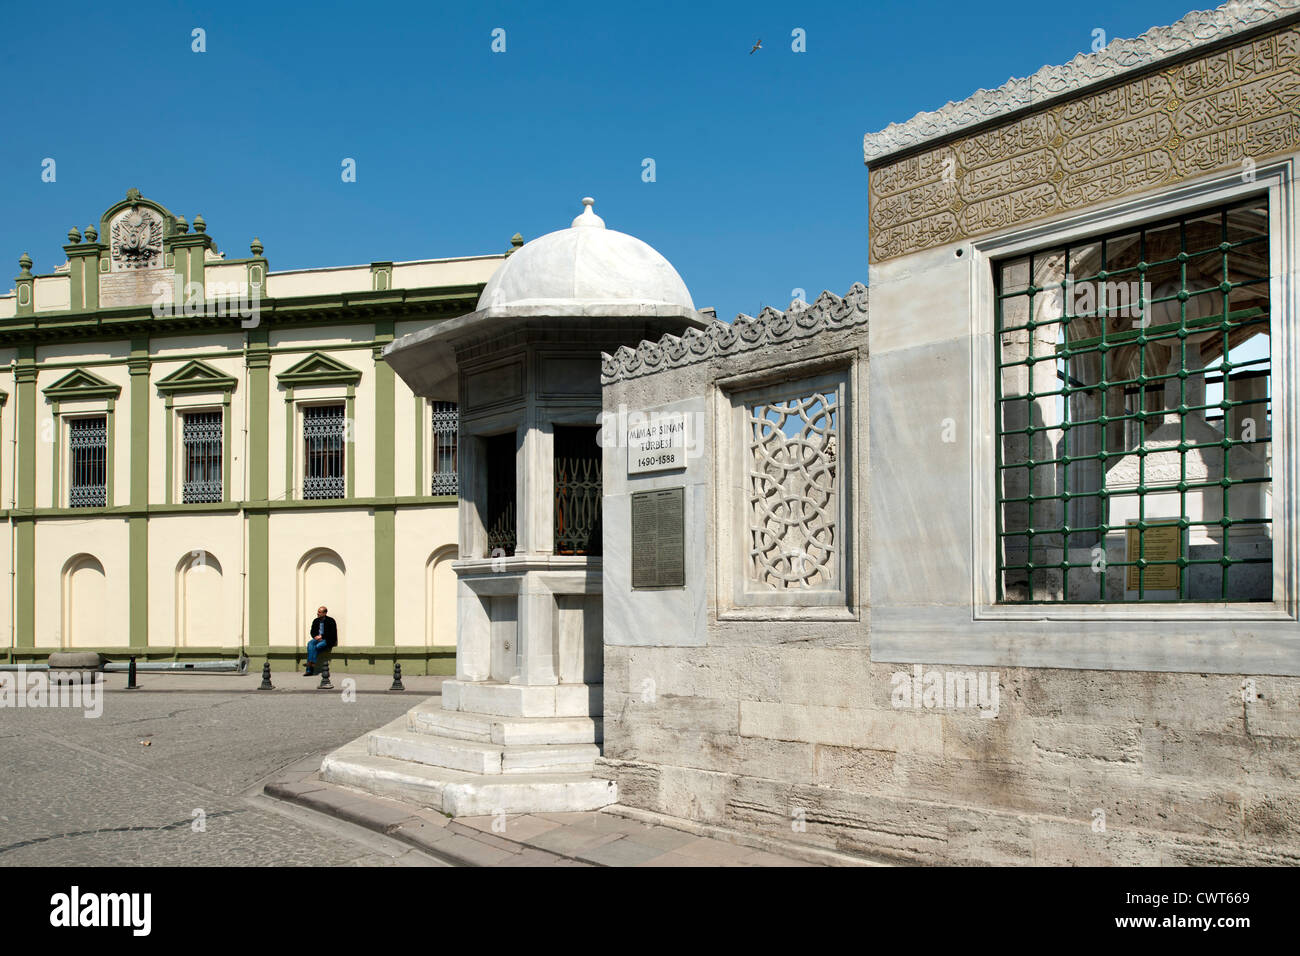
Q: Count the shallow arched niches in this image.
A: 4